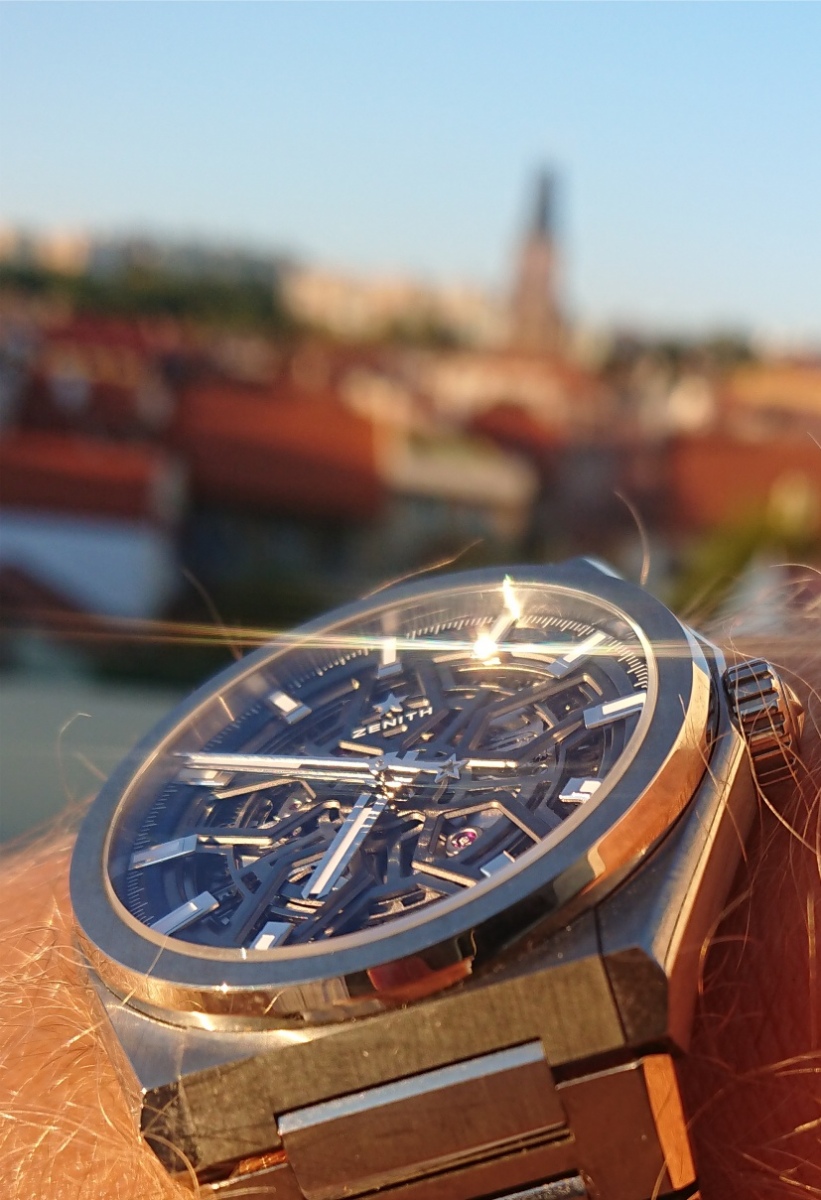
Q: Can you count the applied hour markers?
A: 11